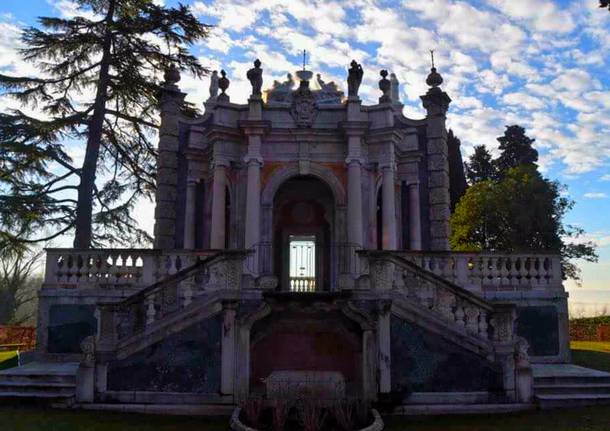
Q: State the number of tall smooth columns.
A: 6